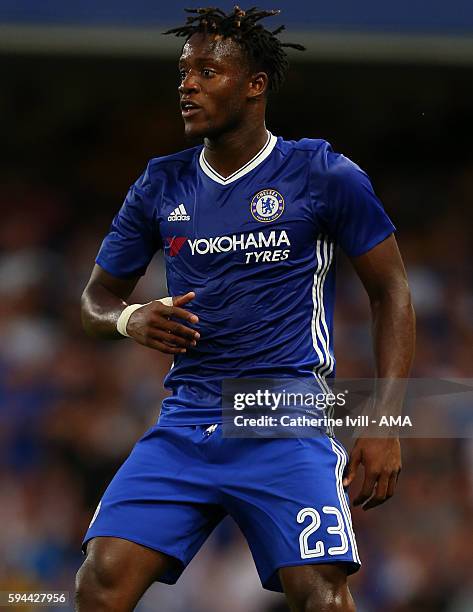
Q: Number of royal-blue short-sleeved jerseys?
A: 1